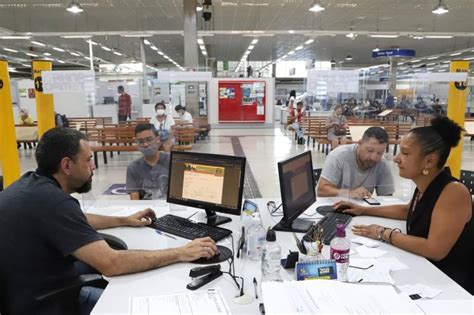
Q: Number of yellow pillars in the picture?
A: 3